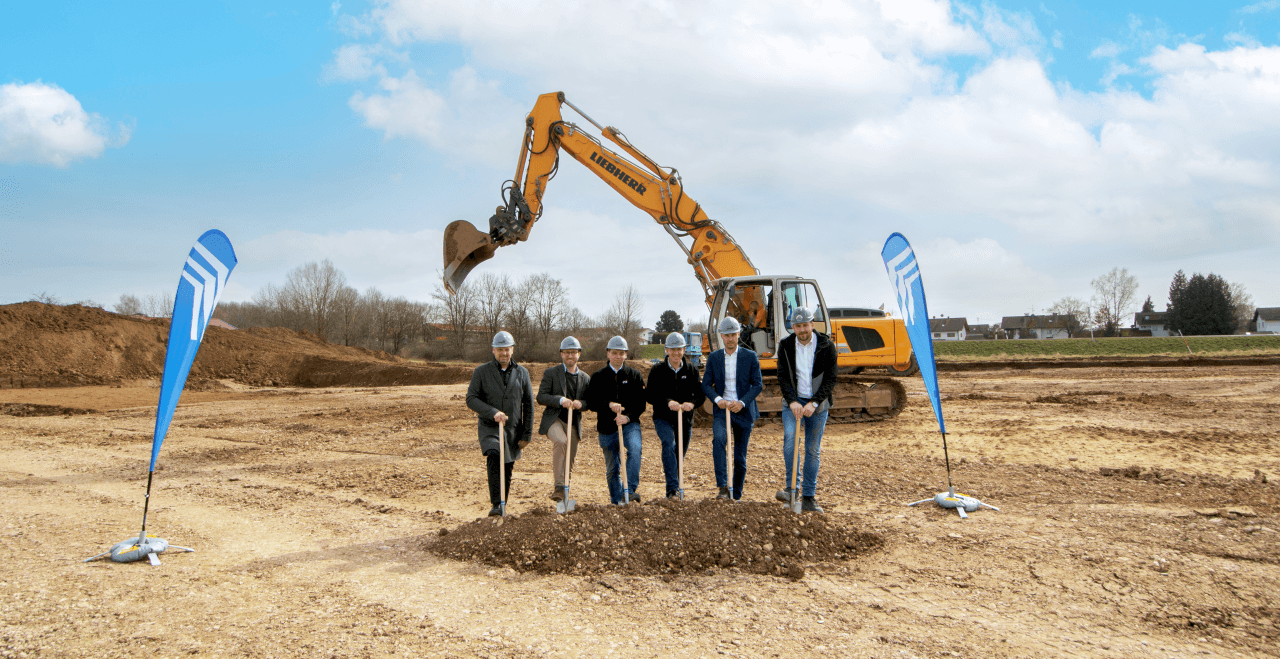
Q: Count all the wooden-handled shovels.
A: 6